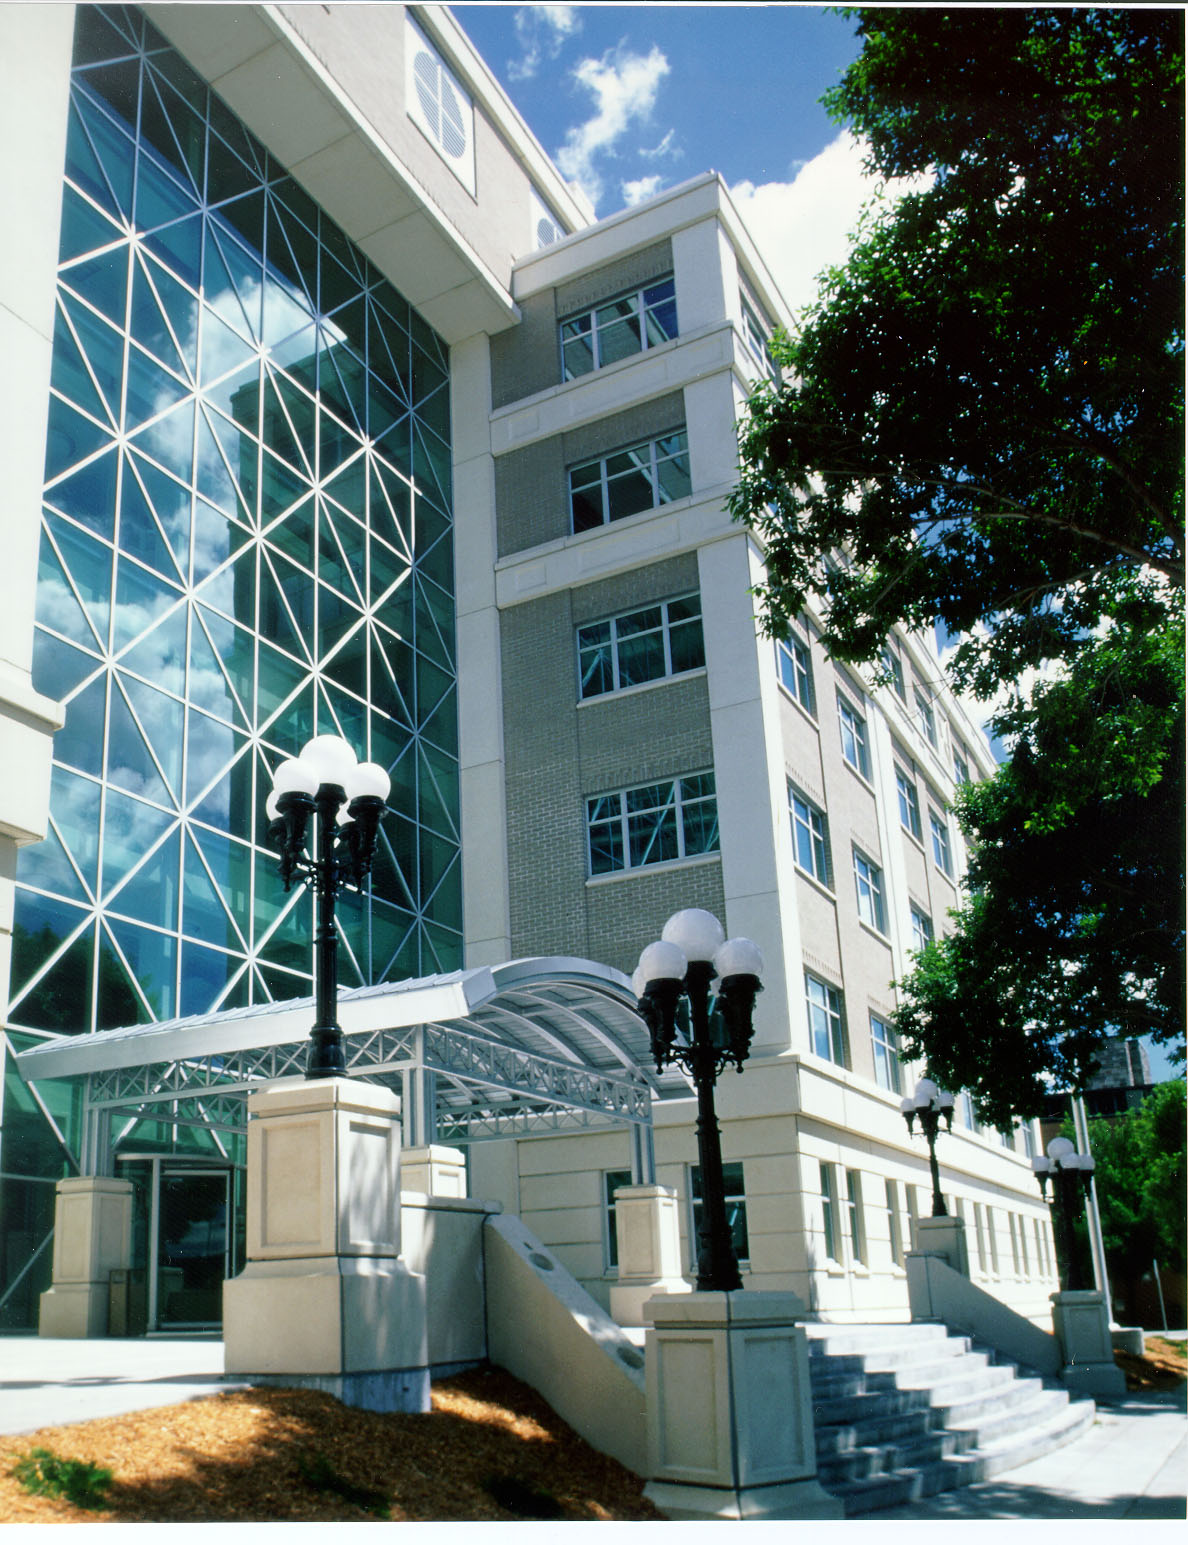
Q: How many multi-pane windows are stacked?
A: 4